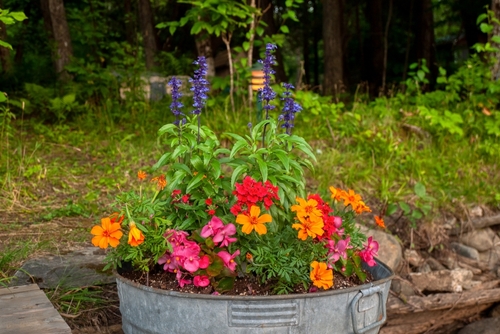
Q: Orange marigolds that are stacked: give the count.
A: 2